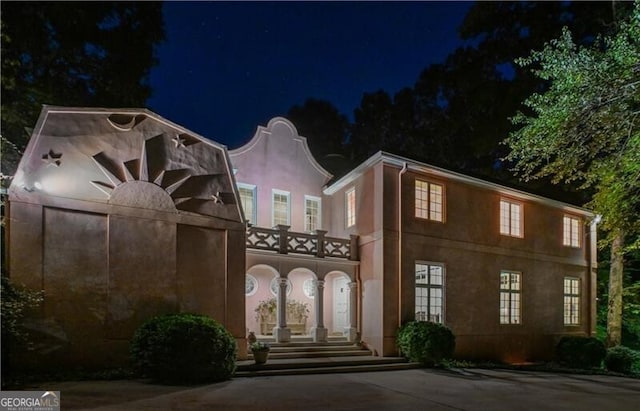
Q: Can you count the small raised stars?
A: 3